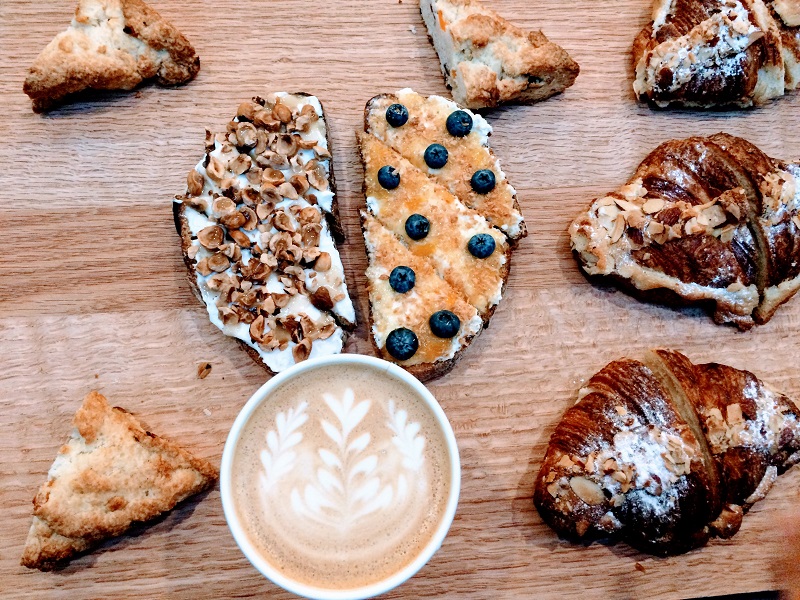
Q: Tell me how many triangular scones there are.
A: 3